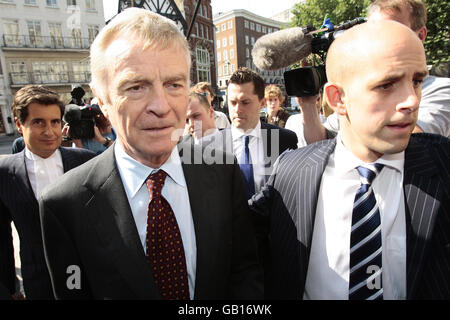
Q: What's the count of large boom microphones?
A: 1